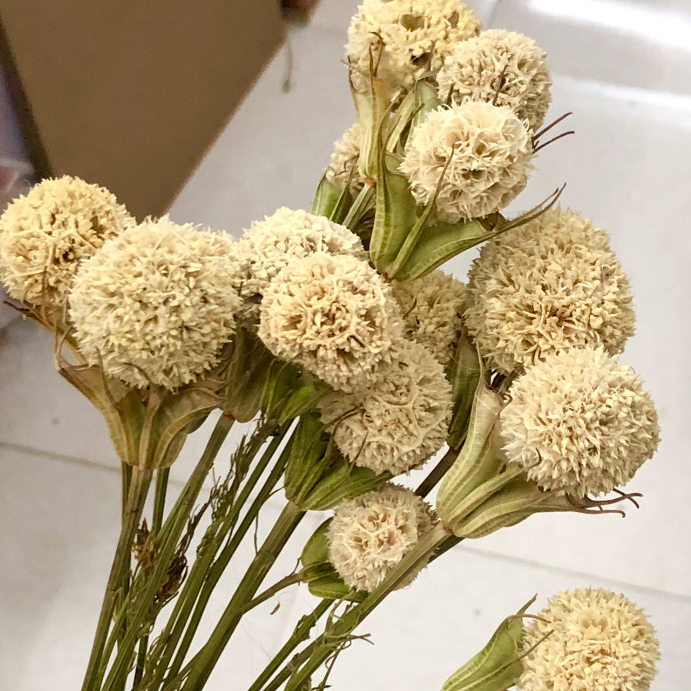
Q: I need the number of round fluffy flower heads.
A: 14